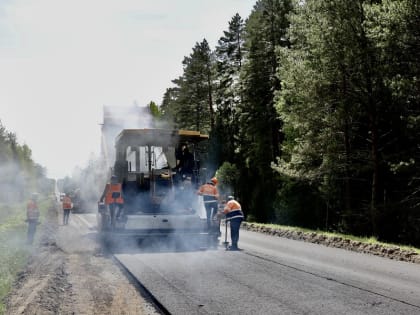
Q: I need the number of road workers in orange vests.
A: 5